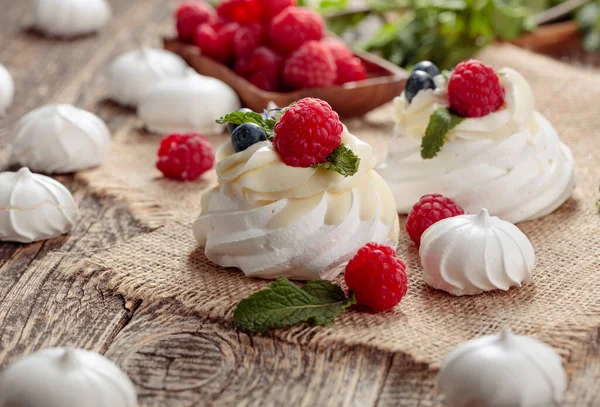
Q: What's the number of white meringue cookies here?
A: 9